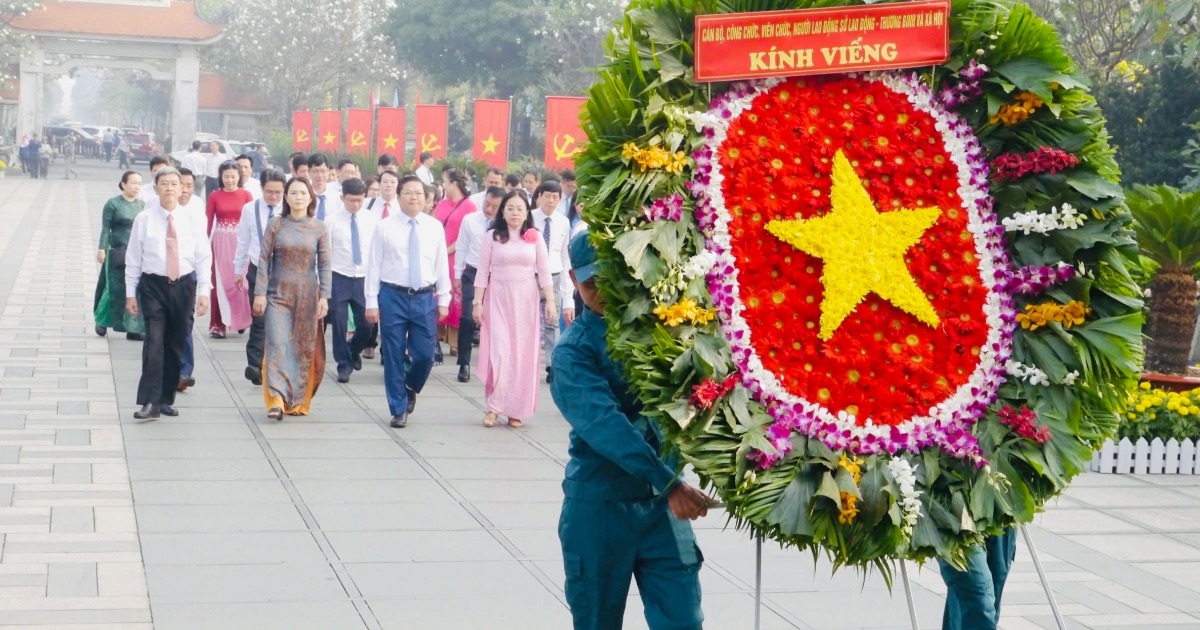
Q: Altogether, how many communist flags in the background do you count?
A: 4